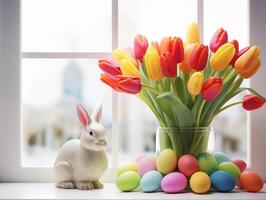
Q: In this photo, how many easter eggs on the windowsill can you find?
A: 15